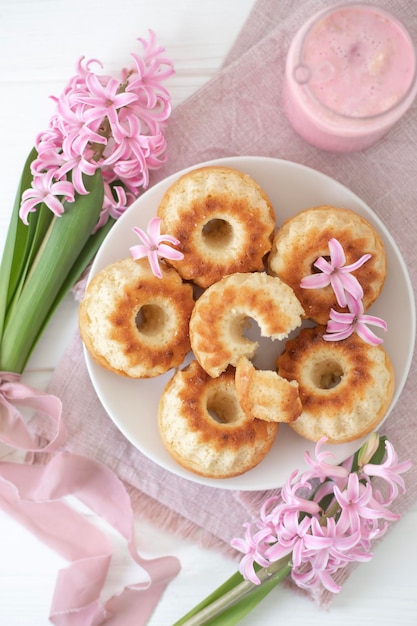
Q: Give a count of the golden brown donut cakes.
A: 6